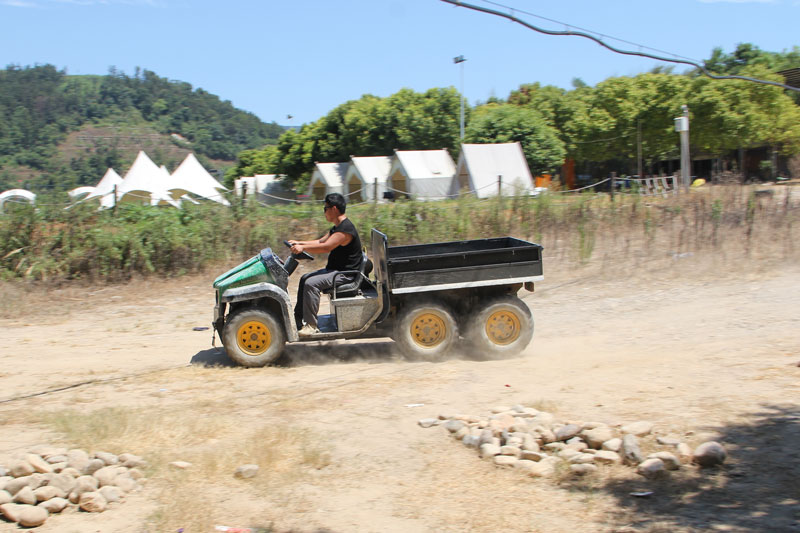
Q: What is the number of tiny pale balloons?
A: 0